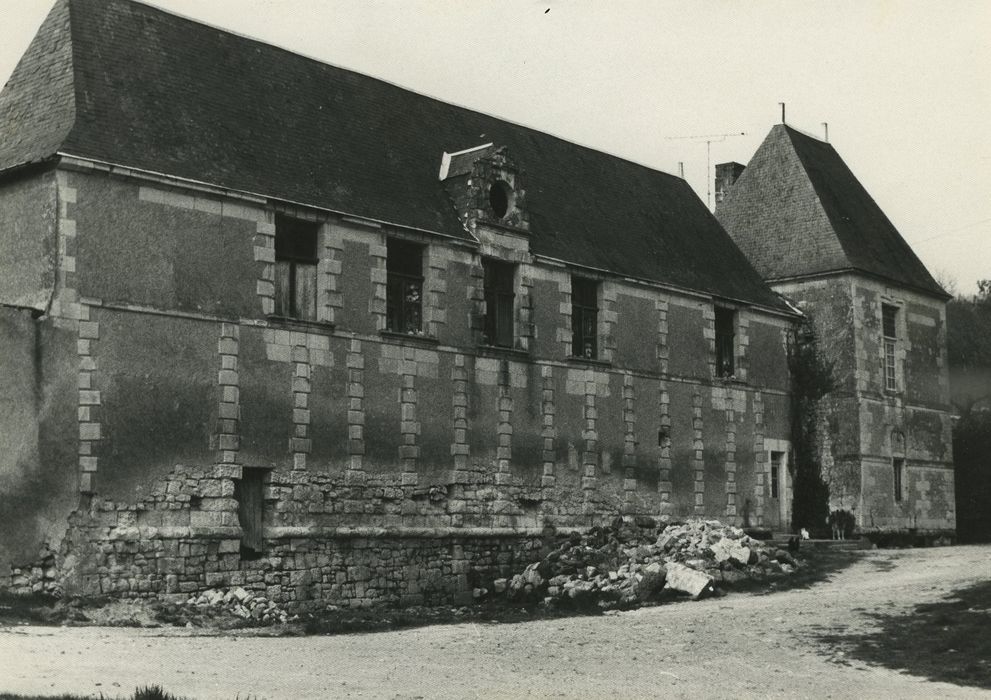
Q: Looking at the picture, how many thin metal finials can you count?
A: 3